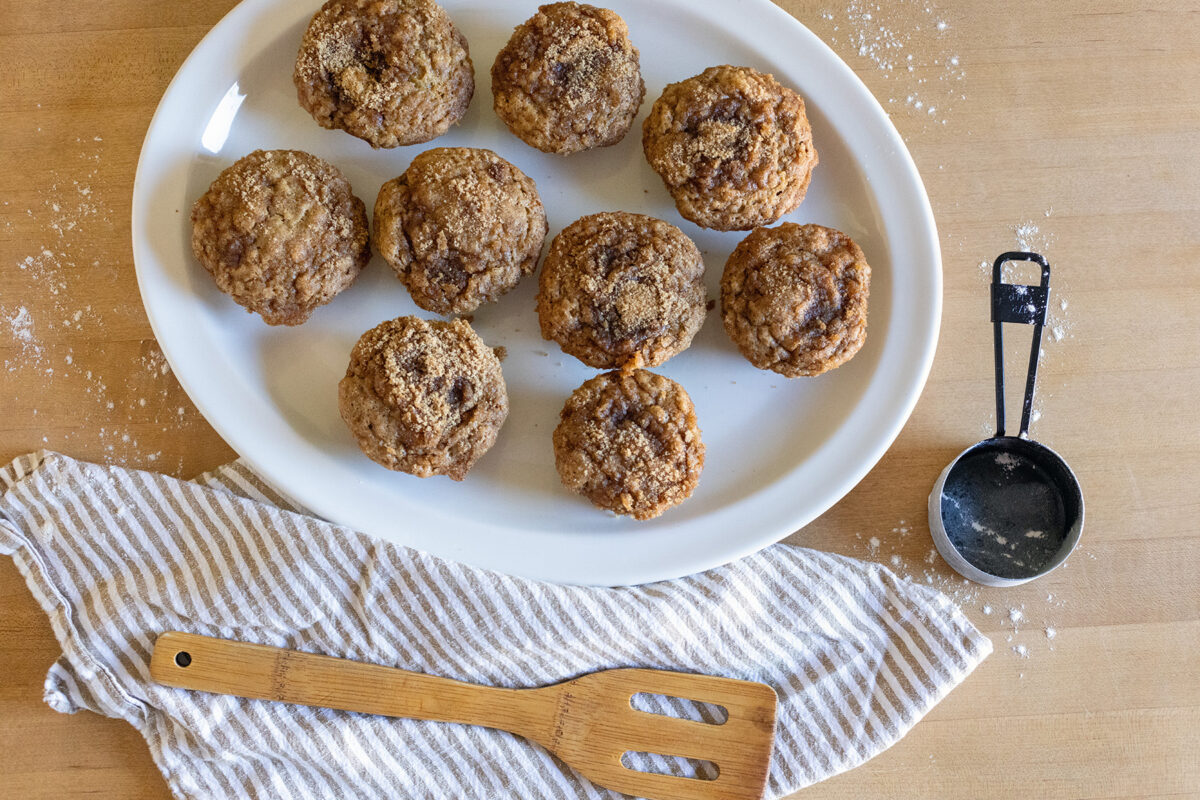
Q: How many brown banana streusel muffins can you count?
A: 9